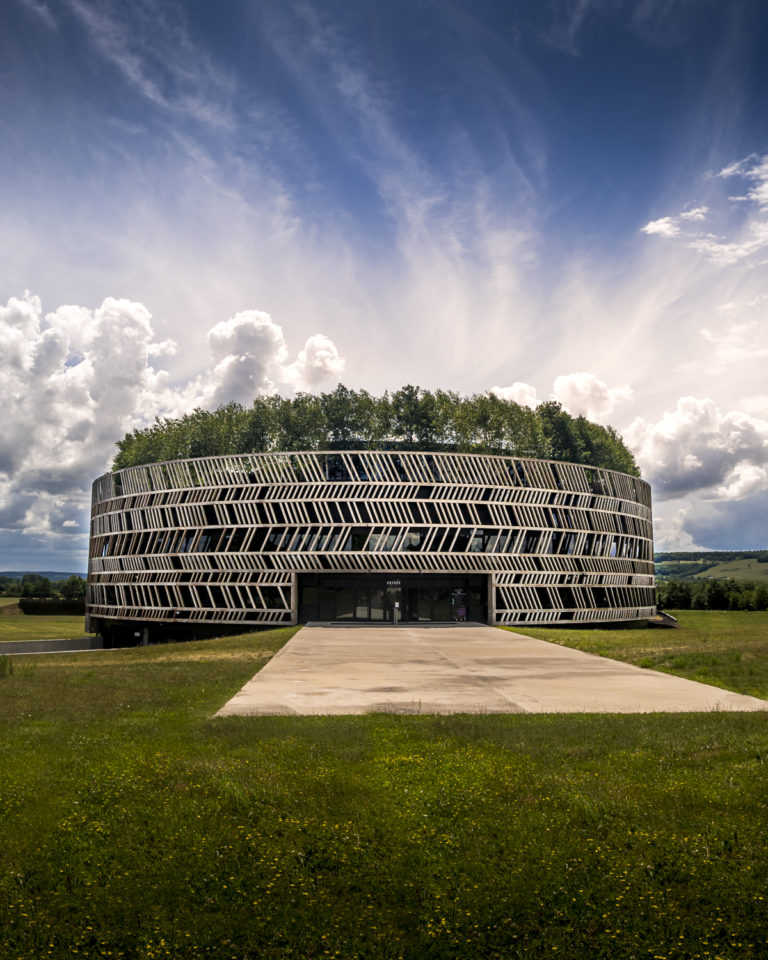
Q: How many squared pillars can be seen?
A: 2